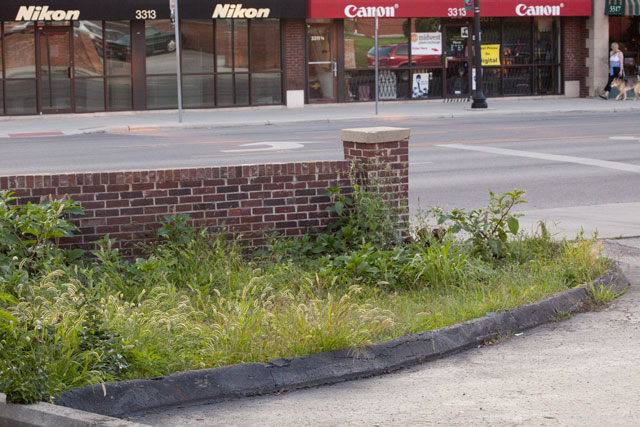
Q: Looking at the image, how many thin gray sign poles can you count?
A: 2